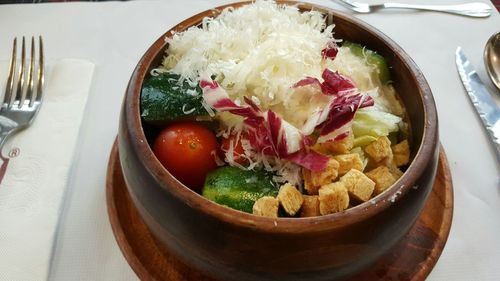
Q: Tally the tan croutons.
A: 11